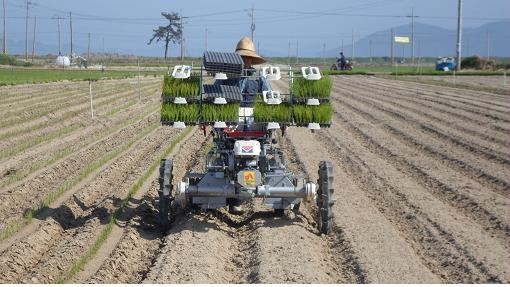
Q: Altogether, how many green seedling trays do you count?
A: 6